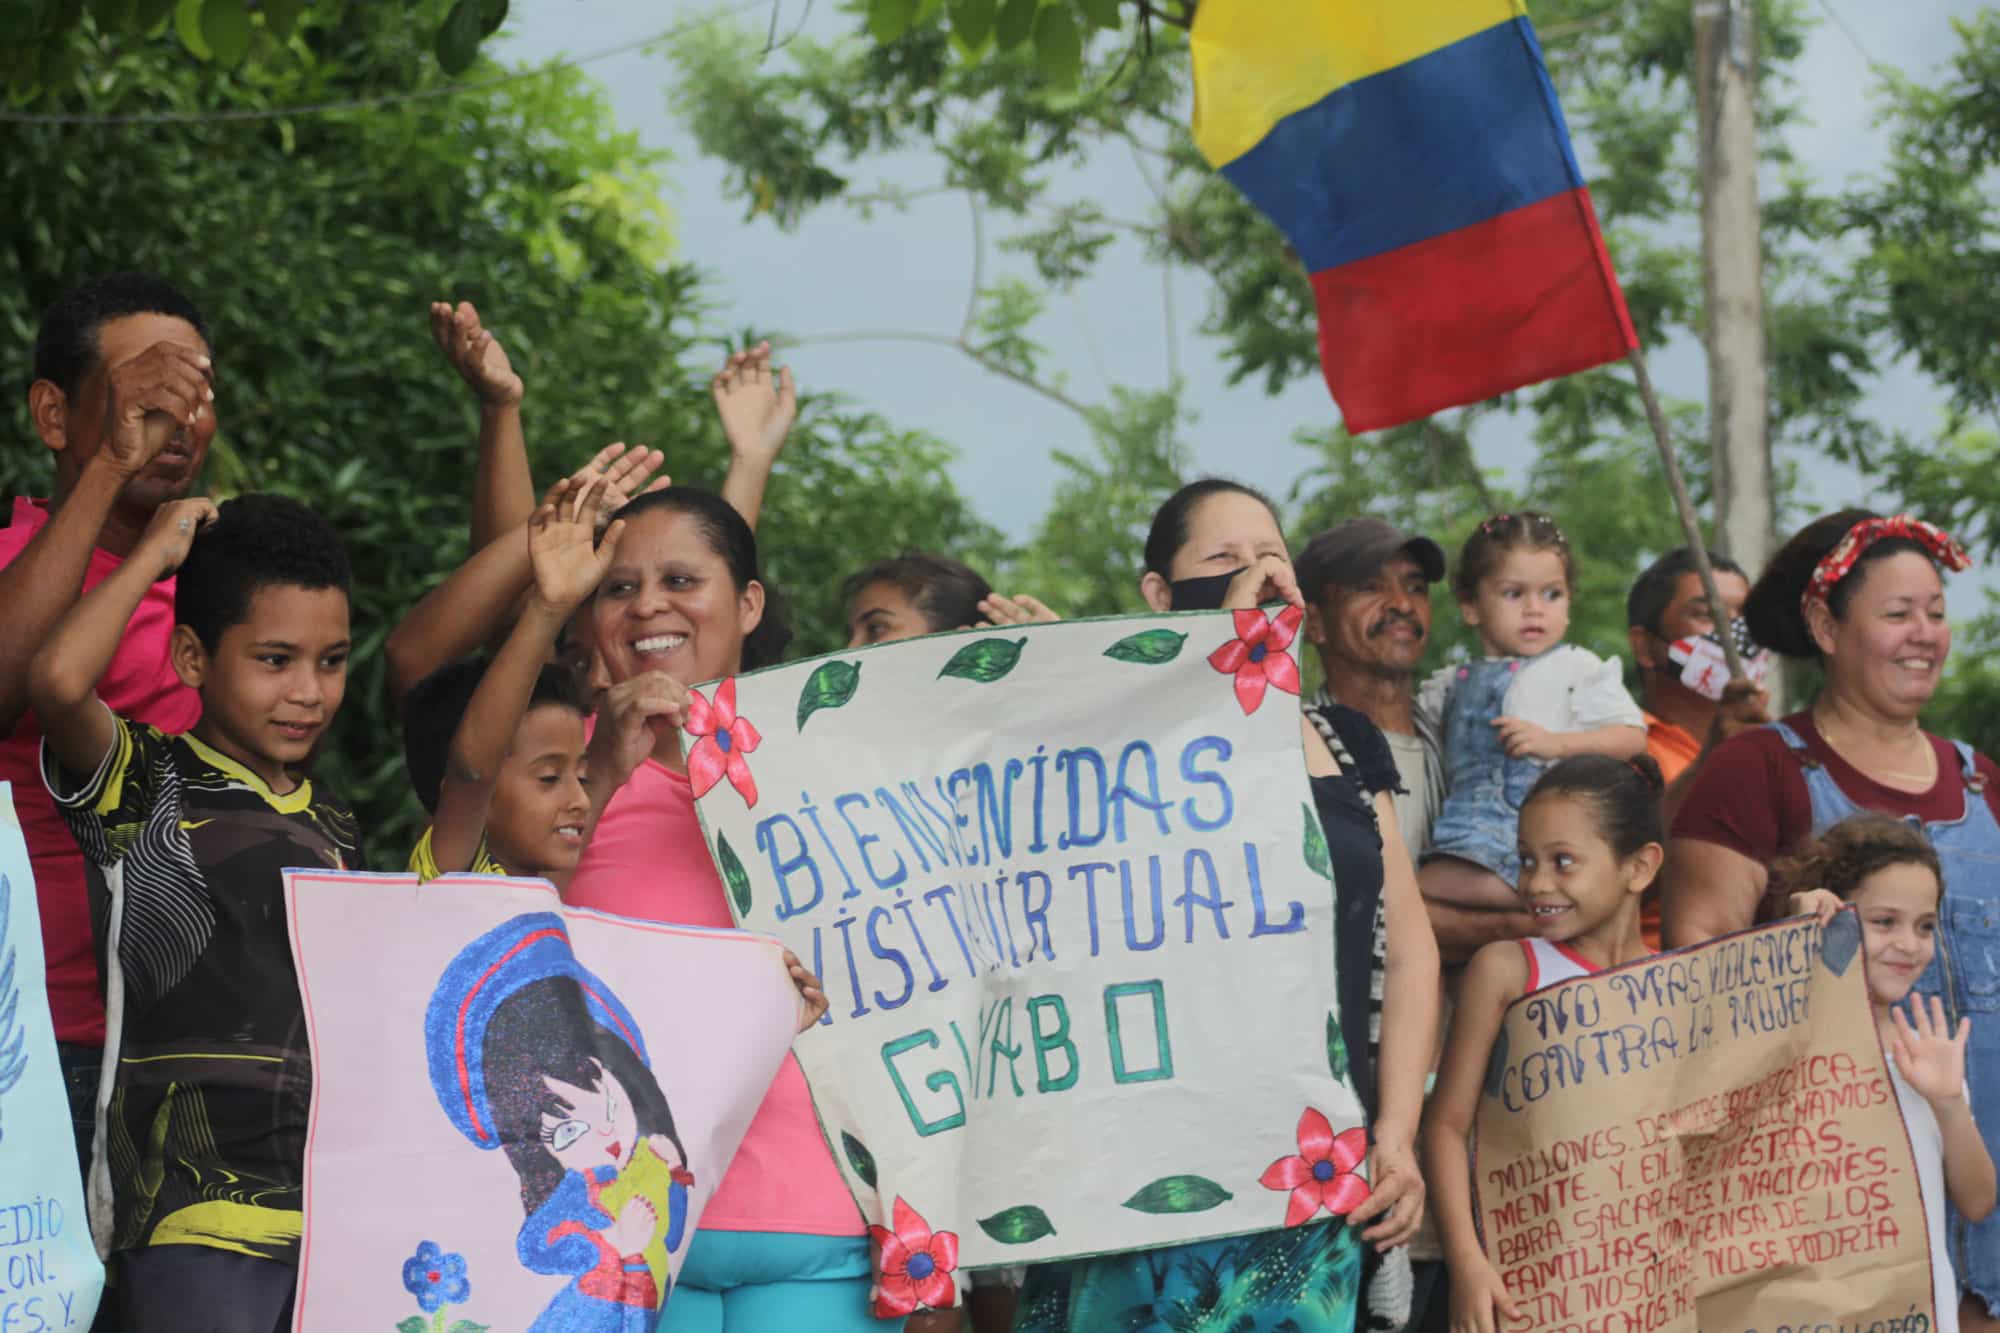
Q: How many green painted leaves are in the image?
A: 11